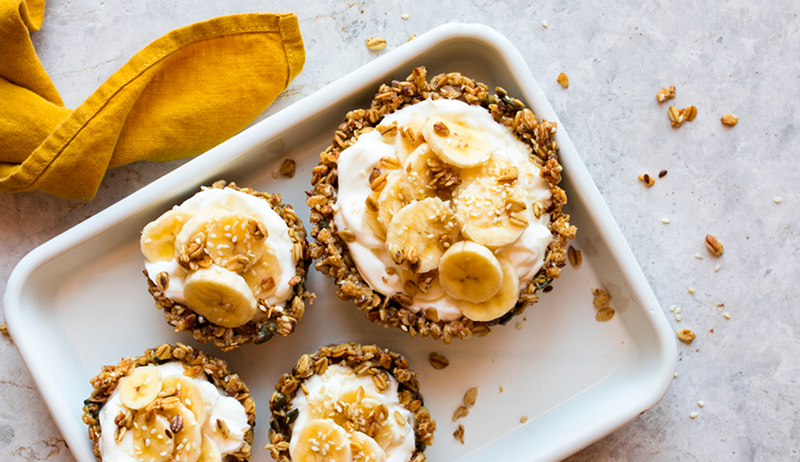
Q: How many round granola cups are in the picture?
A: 4